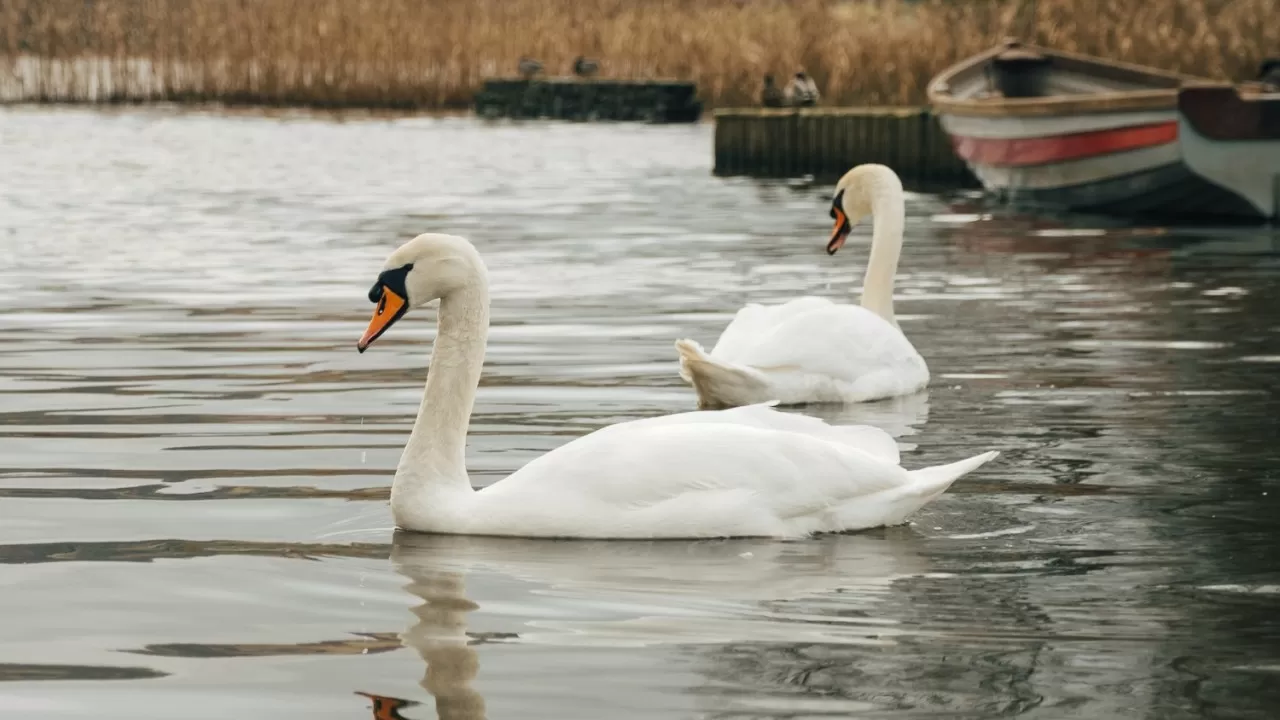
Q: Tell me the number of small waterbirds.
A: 4